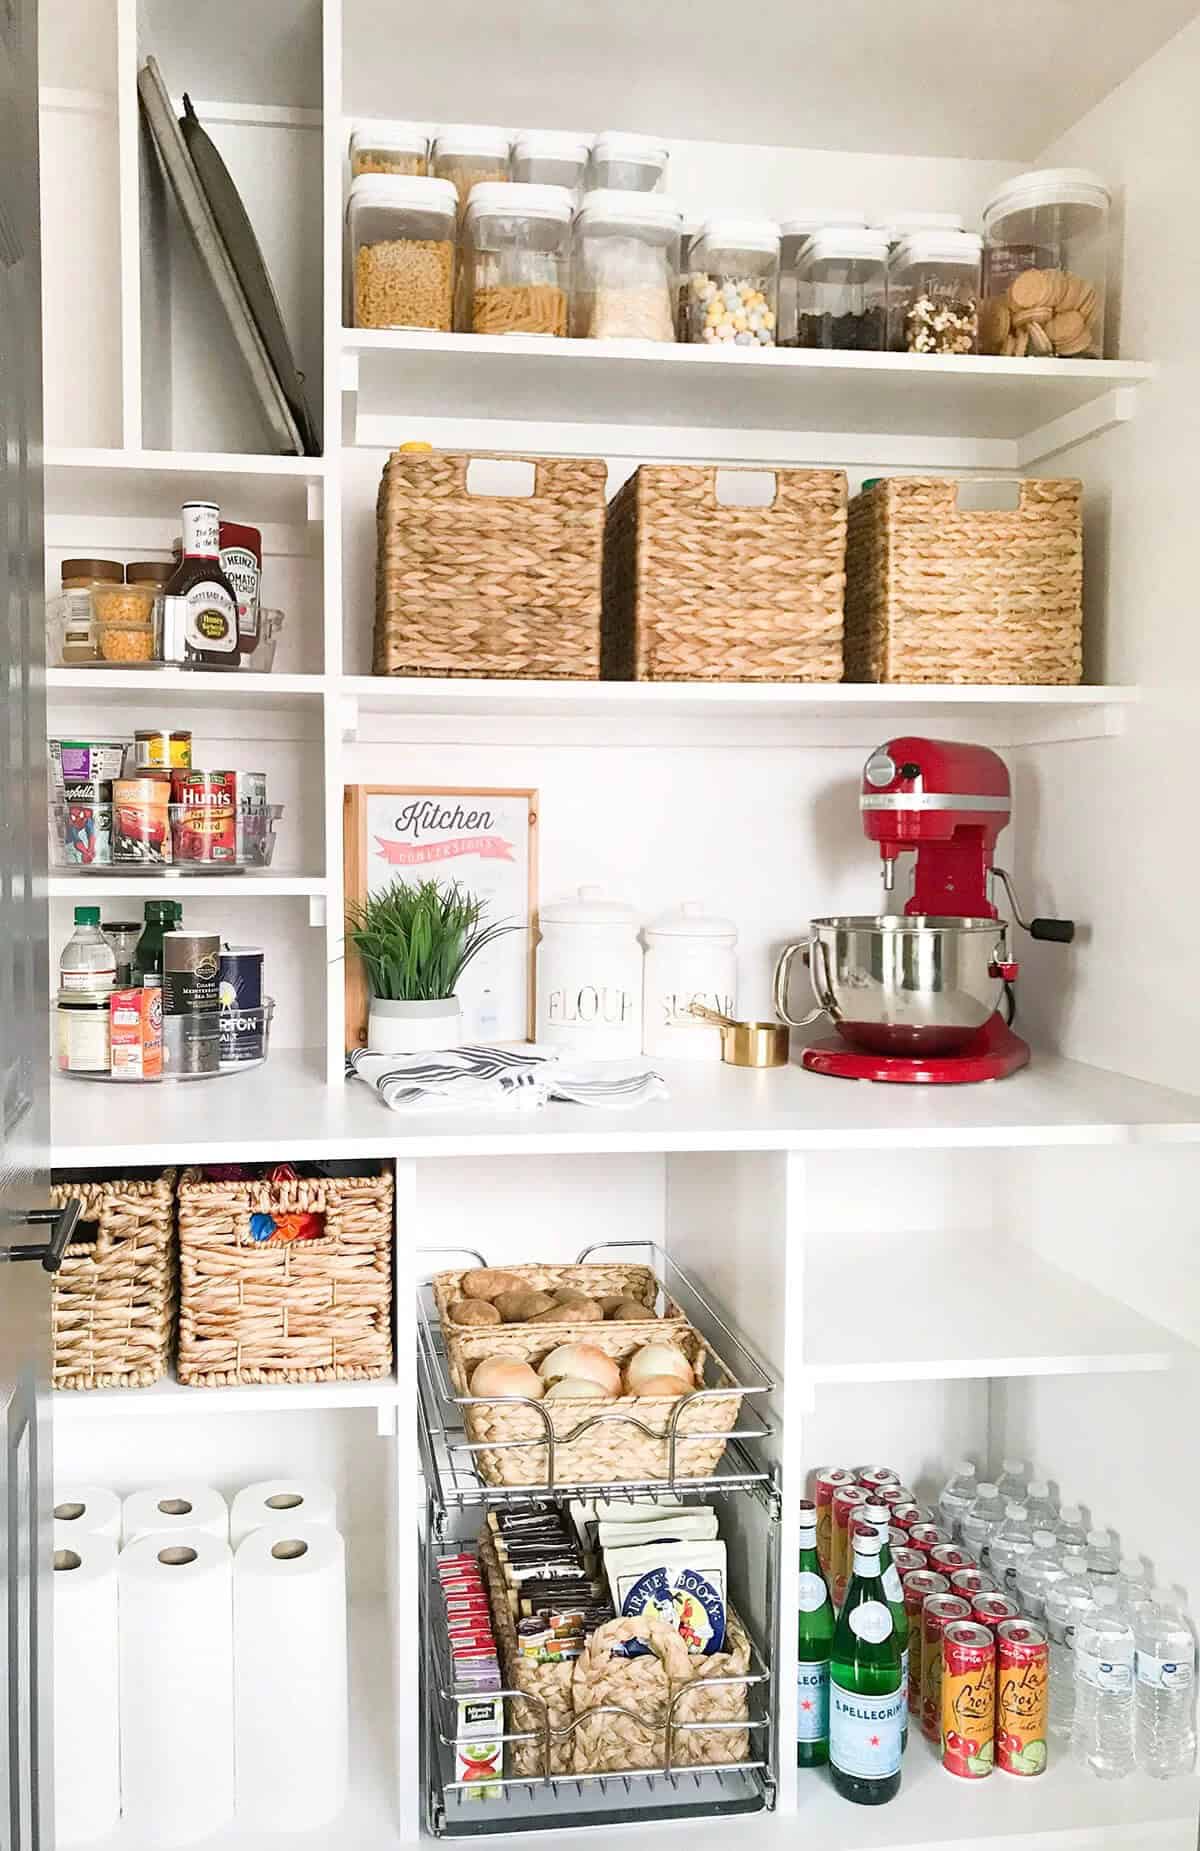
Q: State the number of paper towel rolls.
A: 6